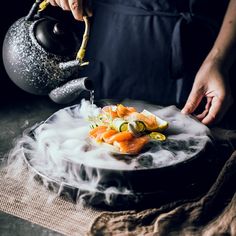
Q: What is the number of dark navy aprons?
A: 1